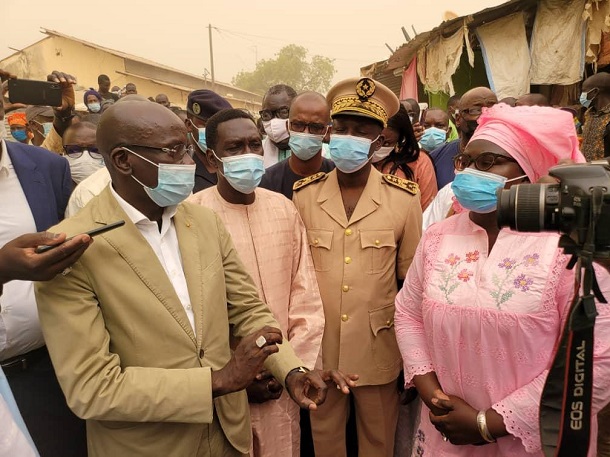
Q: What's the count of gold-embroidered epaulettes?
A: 2